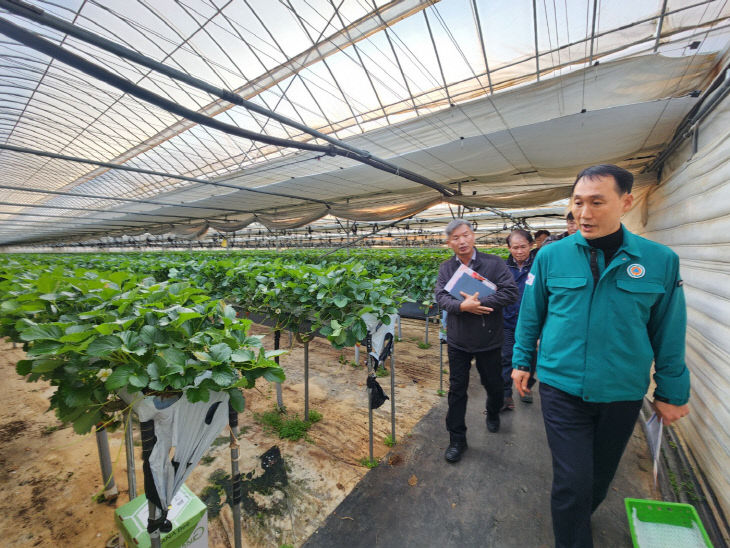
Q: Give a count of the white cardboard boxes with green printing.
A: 1